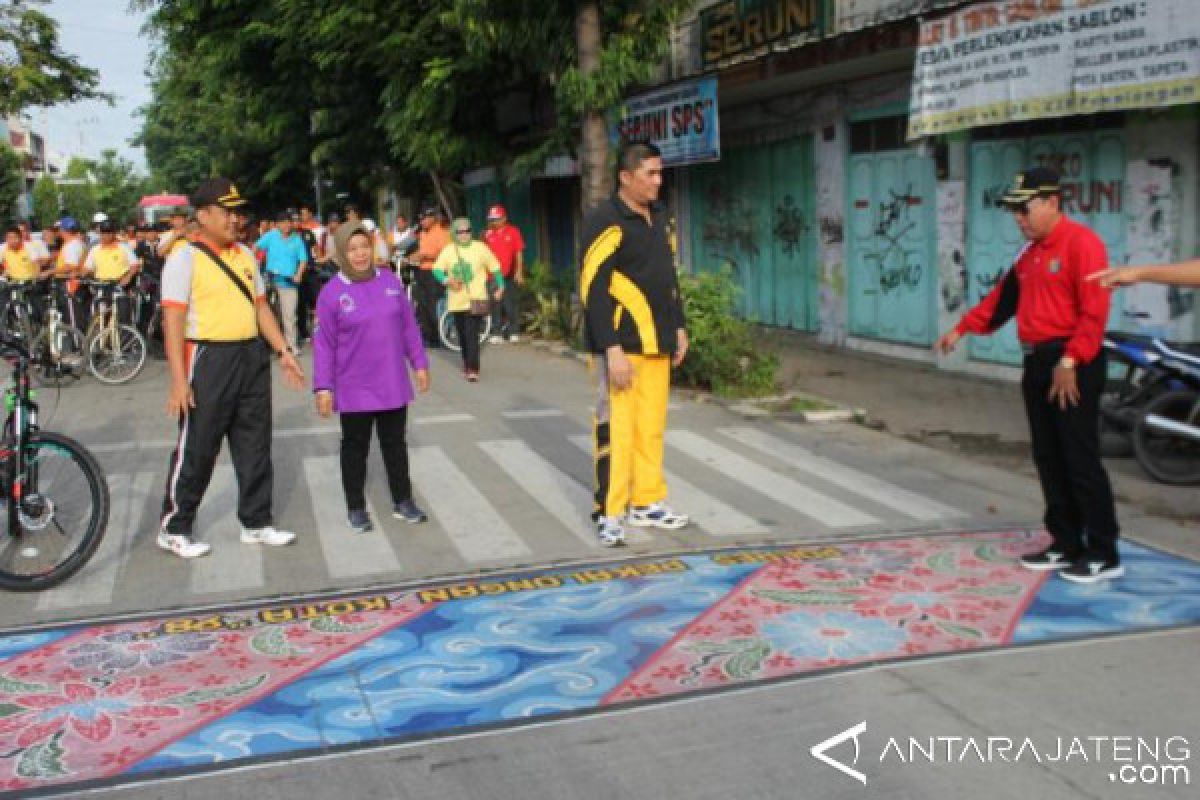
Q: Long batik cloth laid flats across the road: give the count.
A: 1